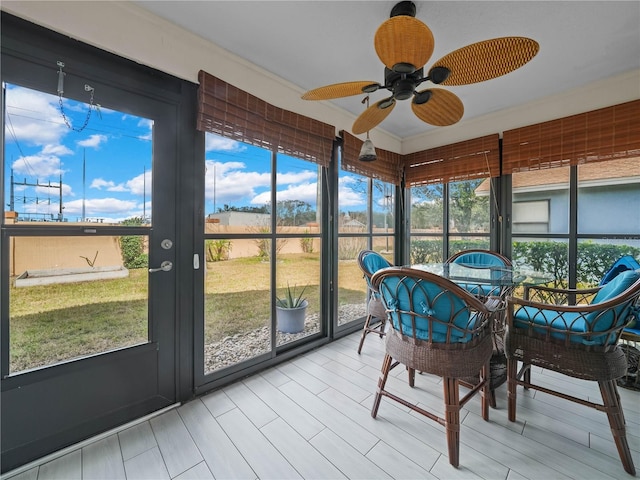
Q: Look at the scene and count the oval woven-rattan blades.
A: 5